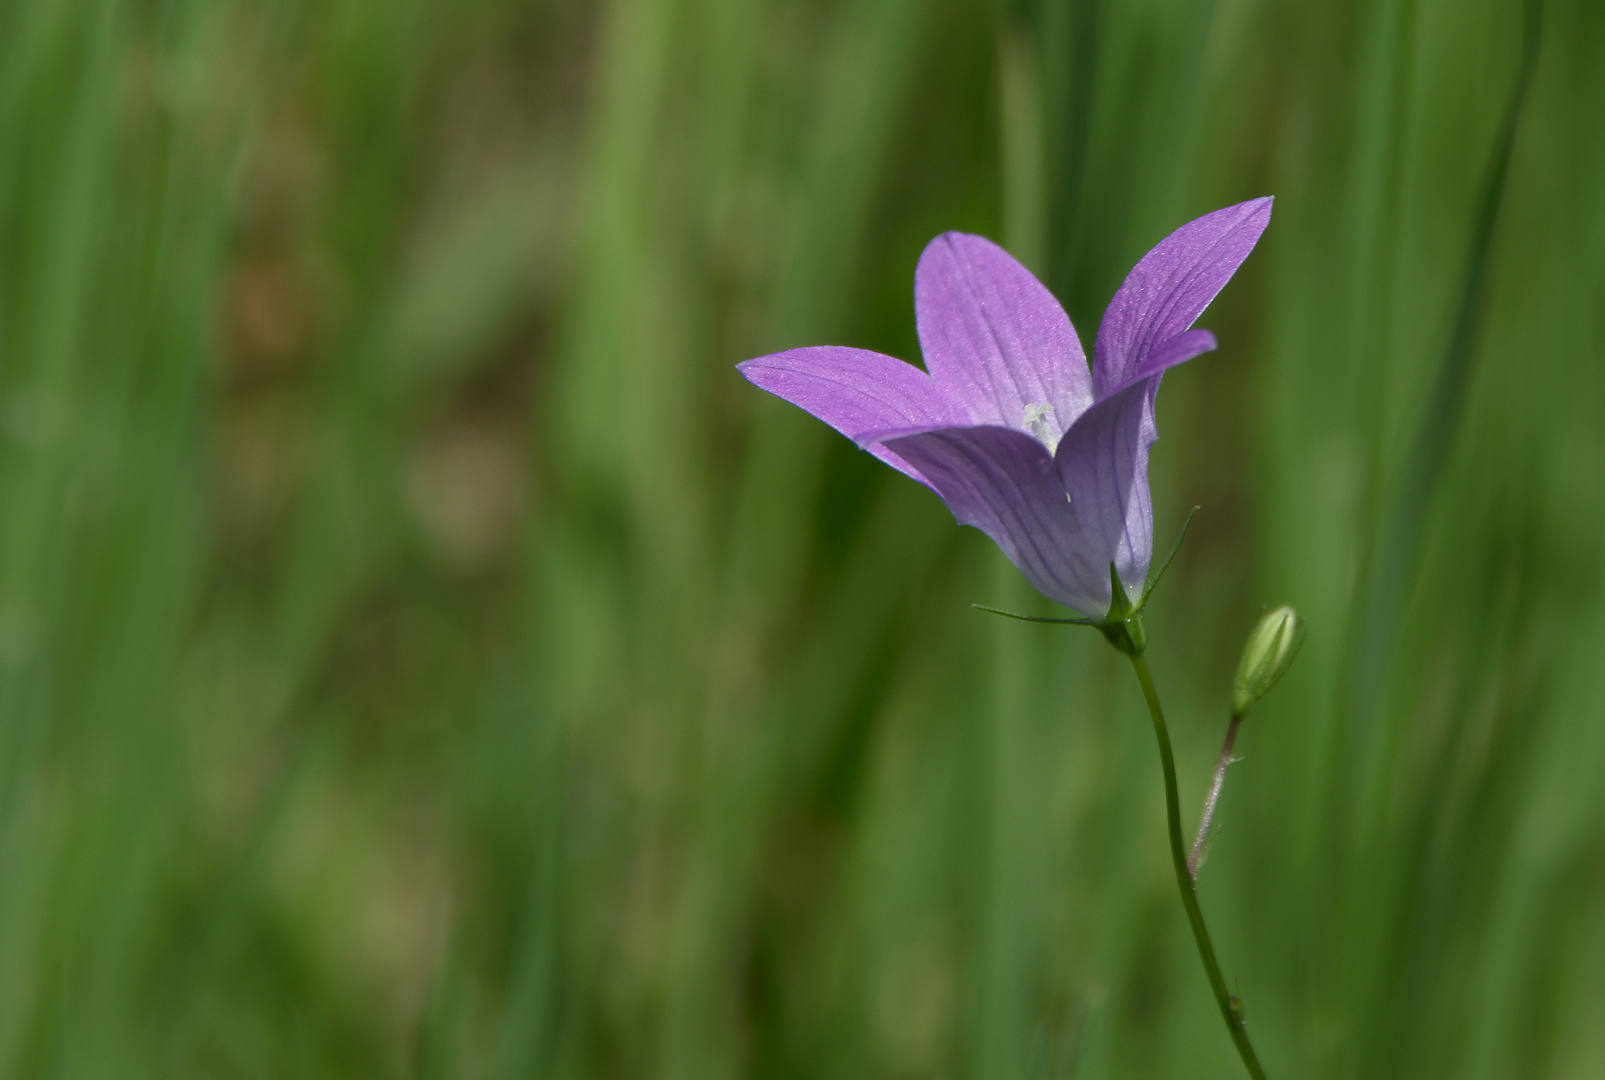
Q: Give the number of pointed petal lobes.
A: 5